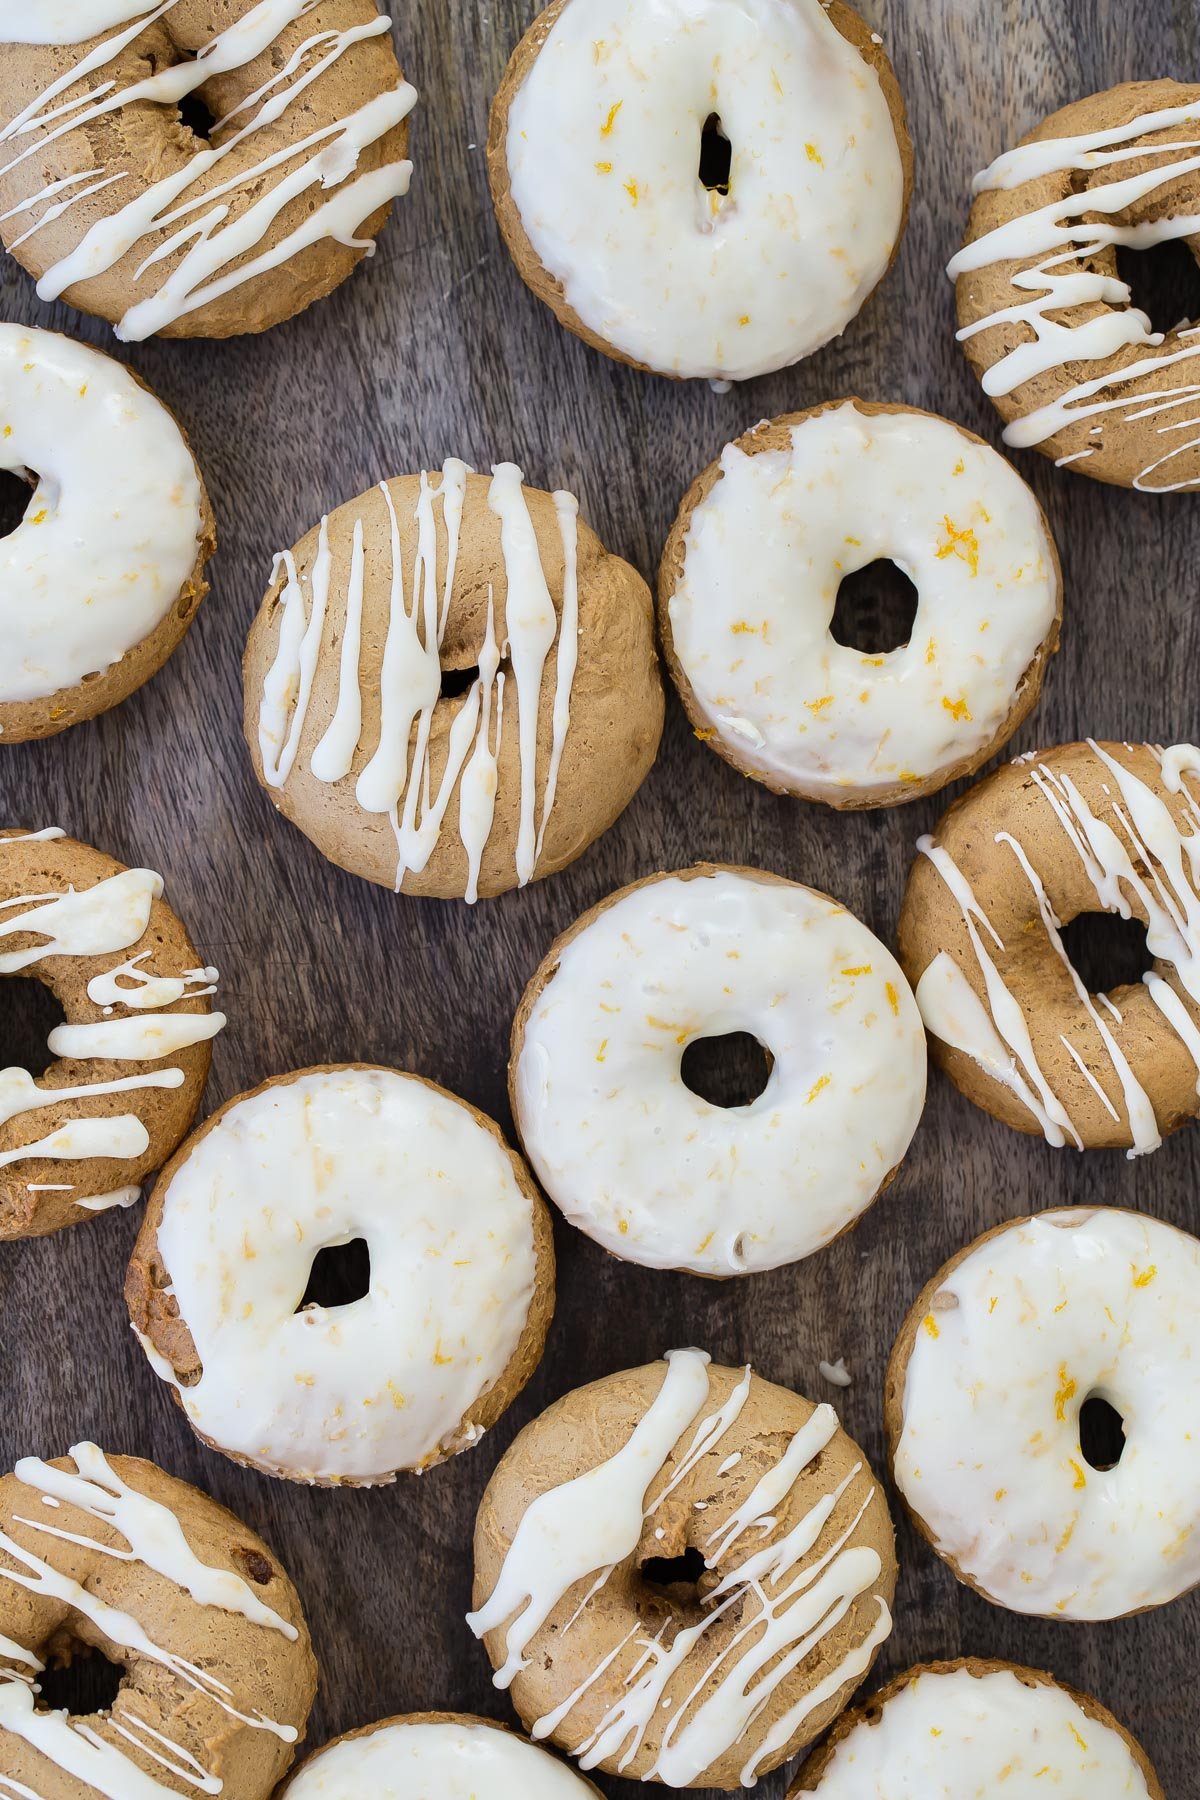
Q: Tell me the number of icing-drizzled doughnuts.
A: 7